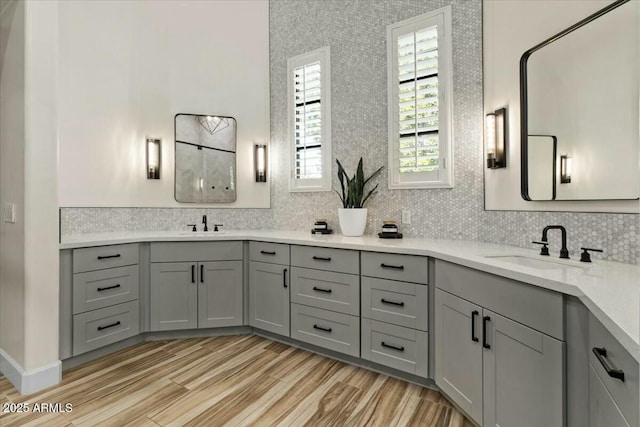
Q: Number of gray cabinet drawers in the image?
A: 11